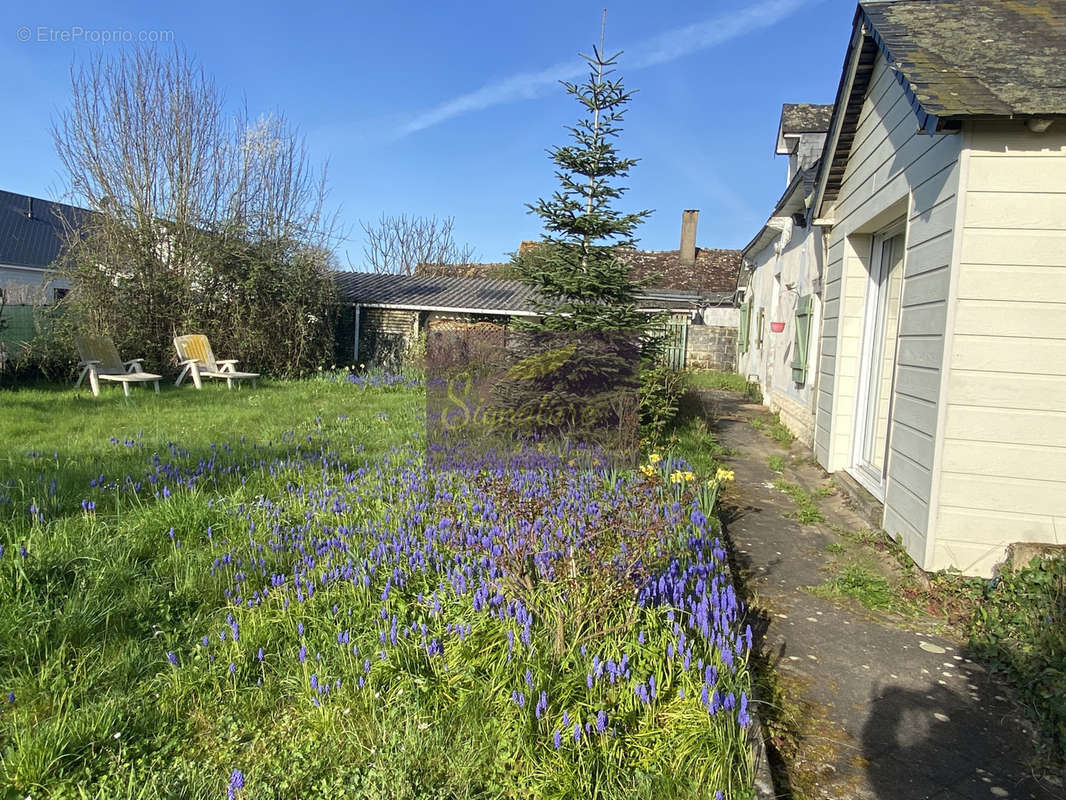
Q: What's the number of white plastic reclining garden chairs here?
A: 2